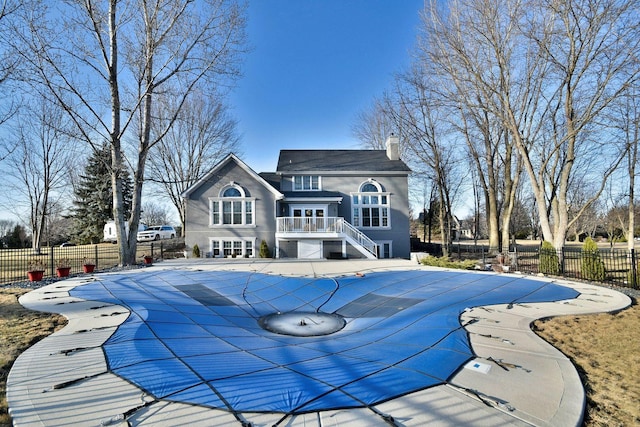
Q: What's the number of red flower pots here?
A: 4